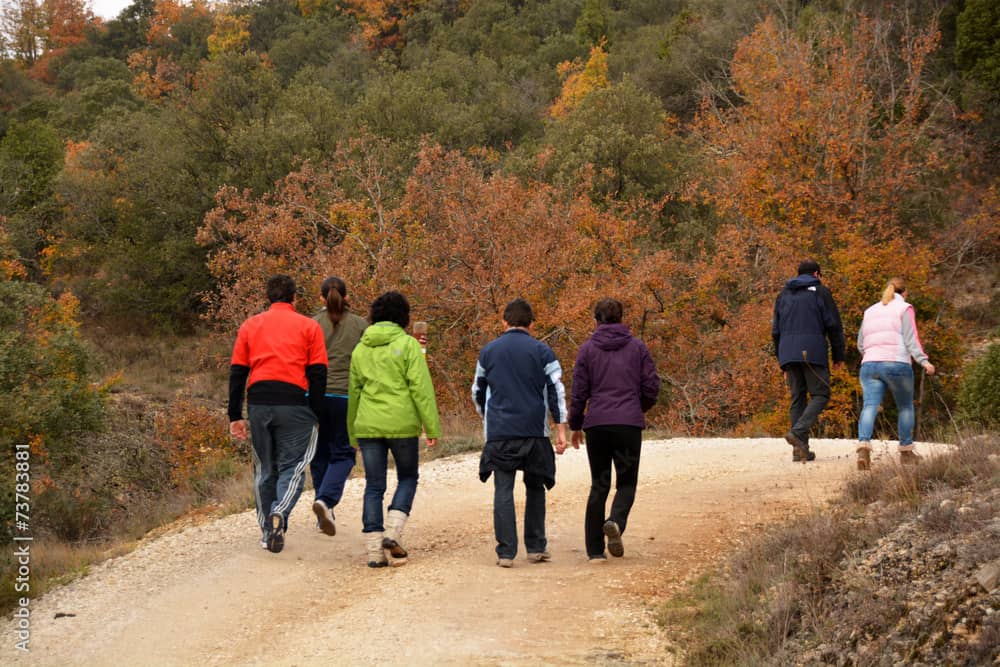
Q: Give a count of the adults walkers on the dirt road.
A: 7